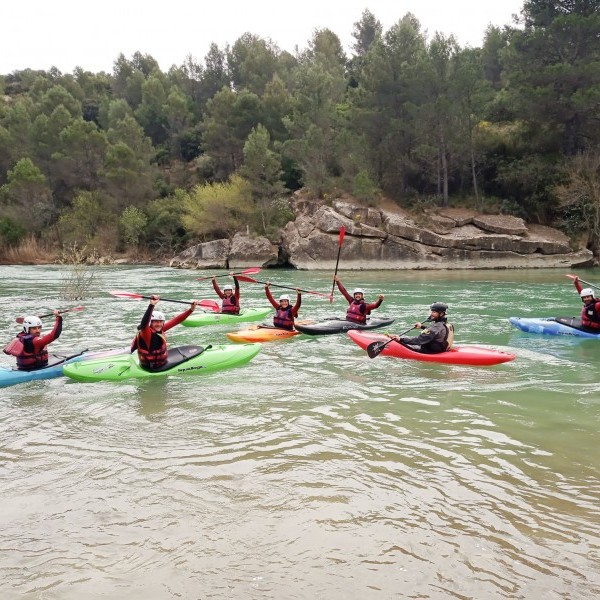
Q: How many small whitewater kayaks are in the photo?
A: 7